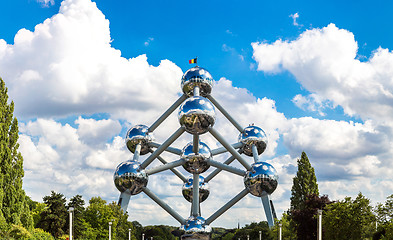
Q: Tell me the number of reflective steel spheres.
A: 9